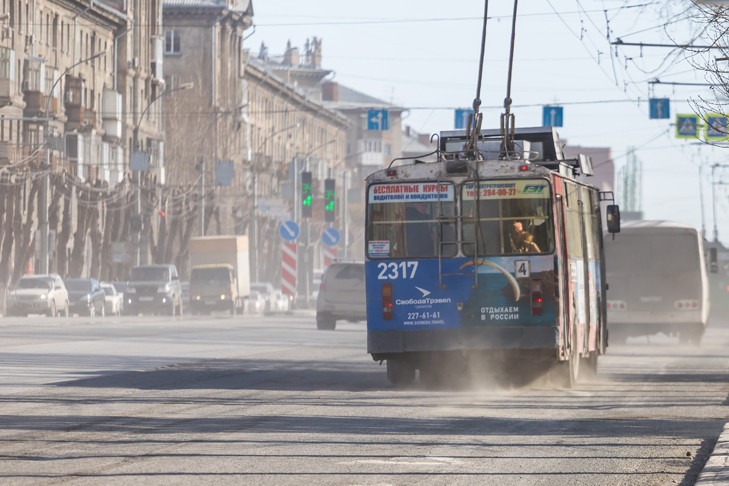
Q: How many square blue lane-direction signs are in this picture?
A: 4